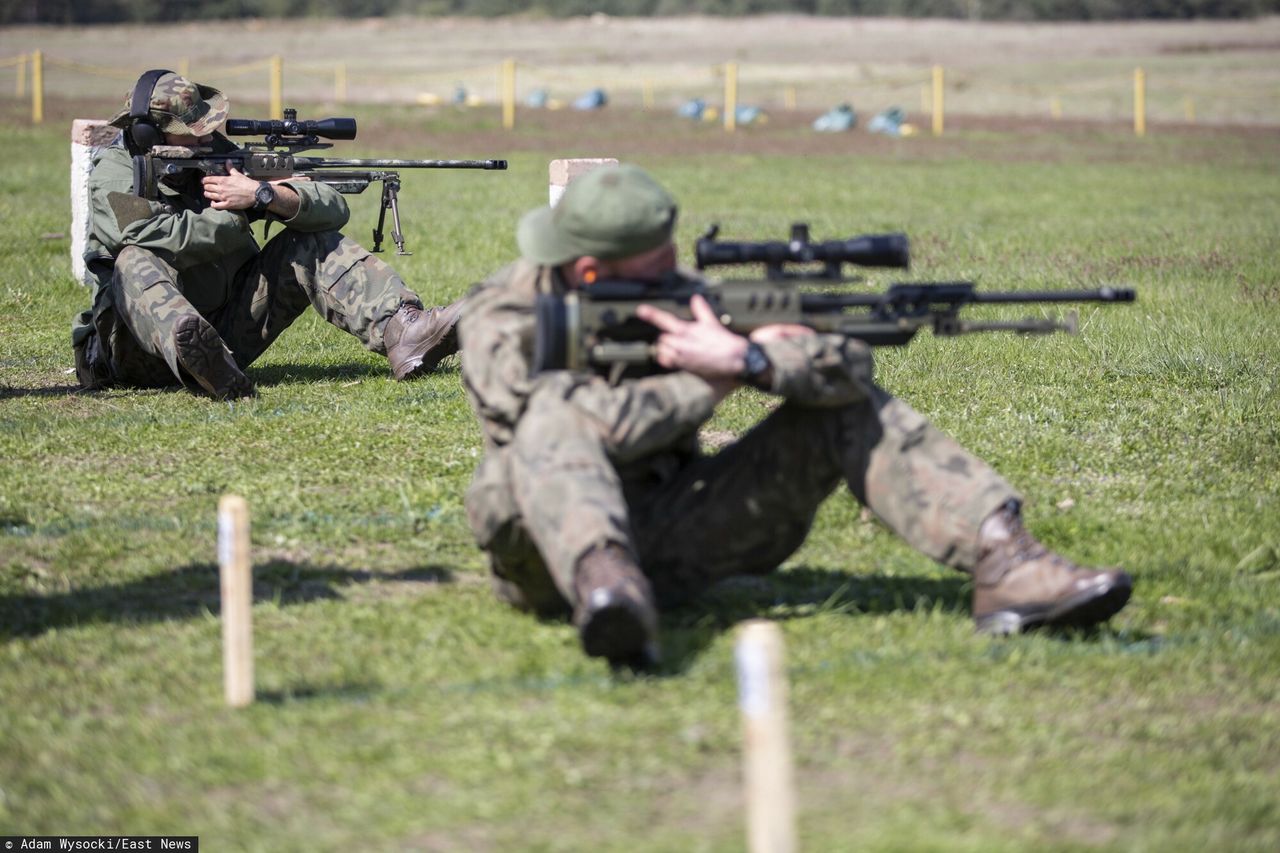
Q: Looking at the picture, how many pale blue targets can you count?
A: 7